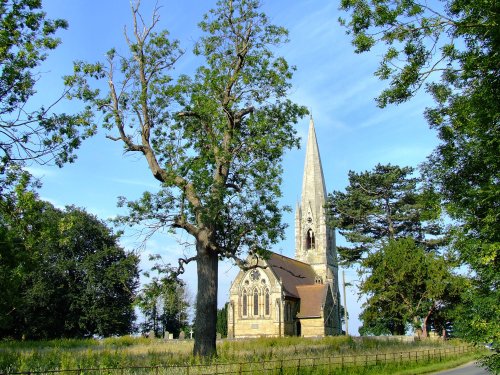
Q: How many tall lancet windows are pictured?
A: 3